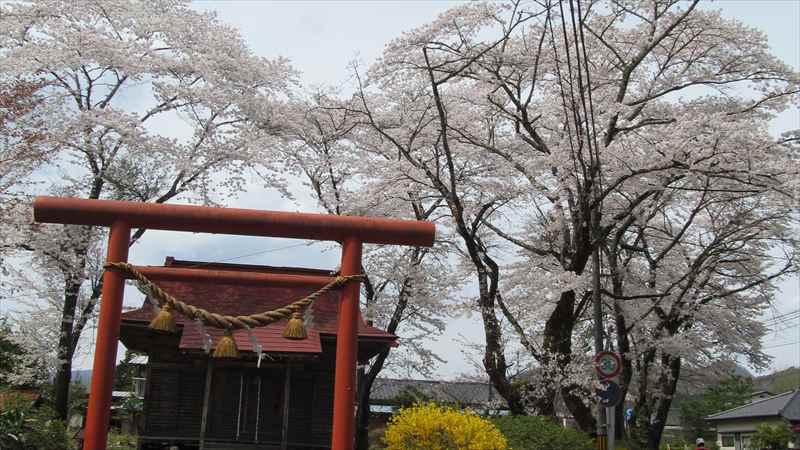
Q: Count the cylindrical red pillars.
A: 2